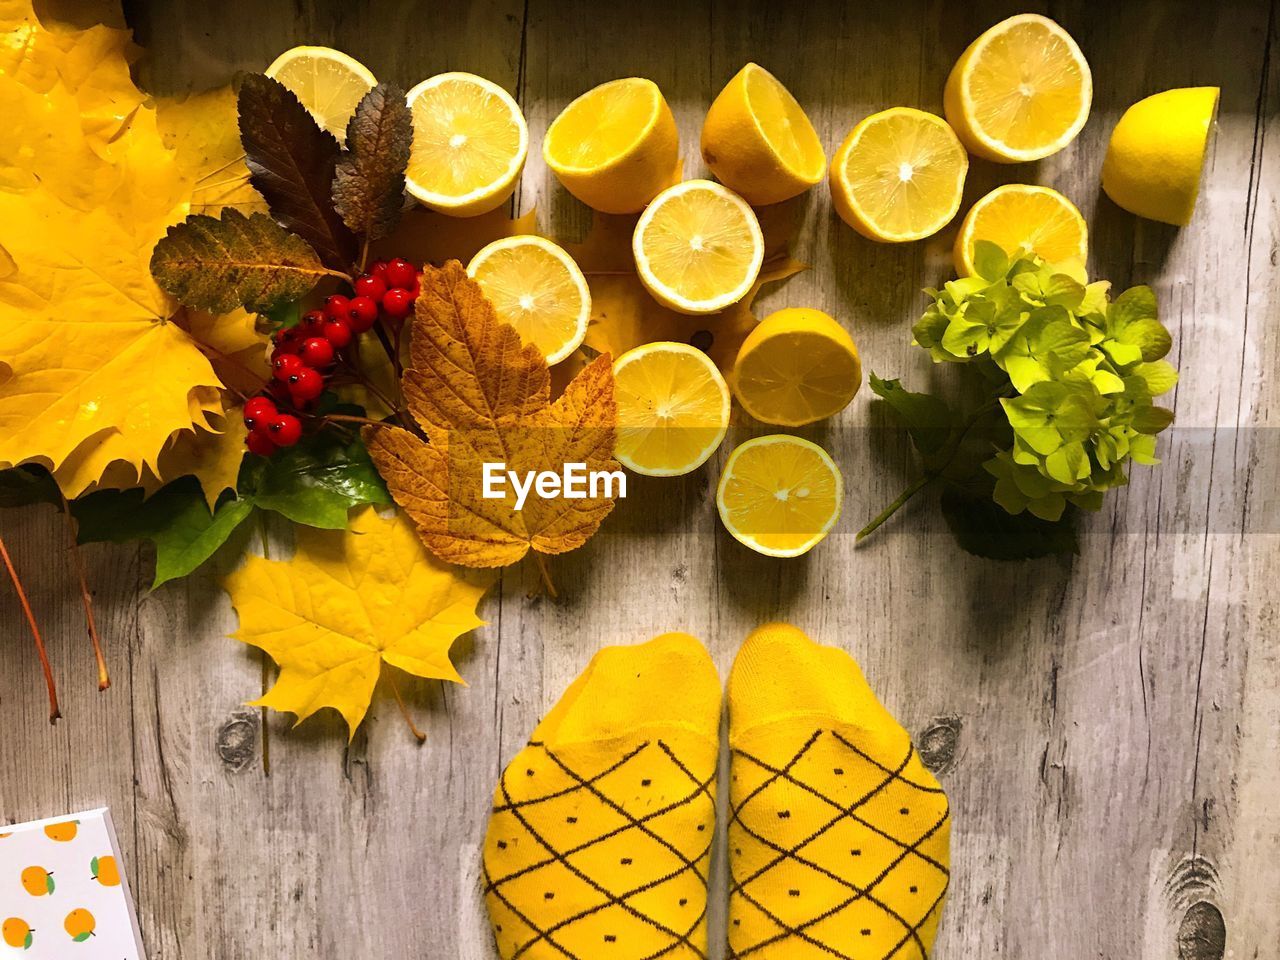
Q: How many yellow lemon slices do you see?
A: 13